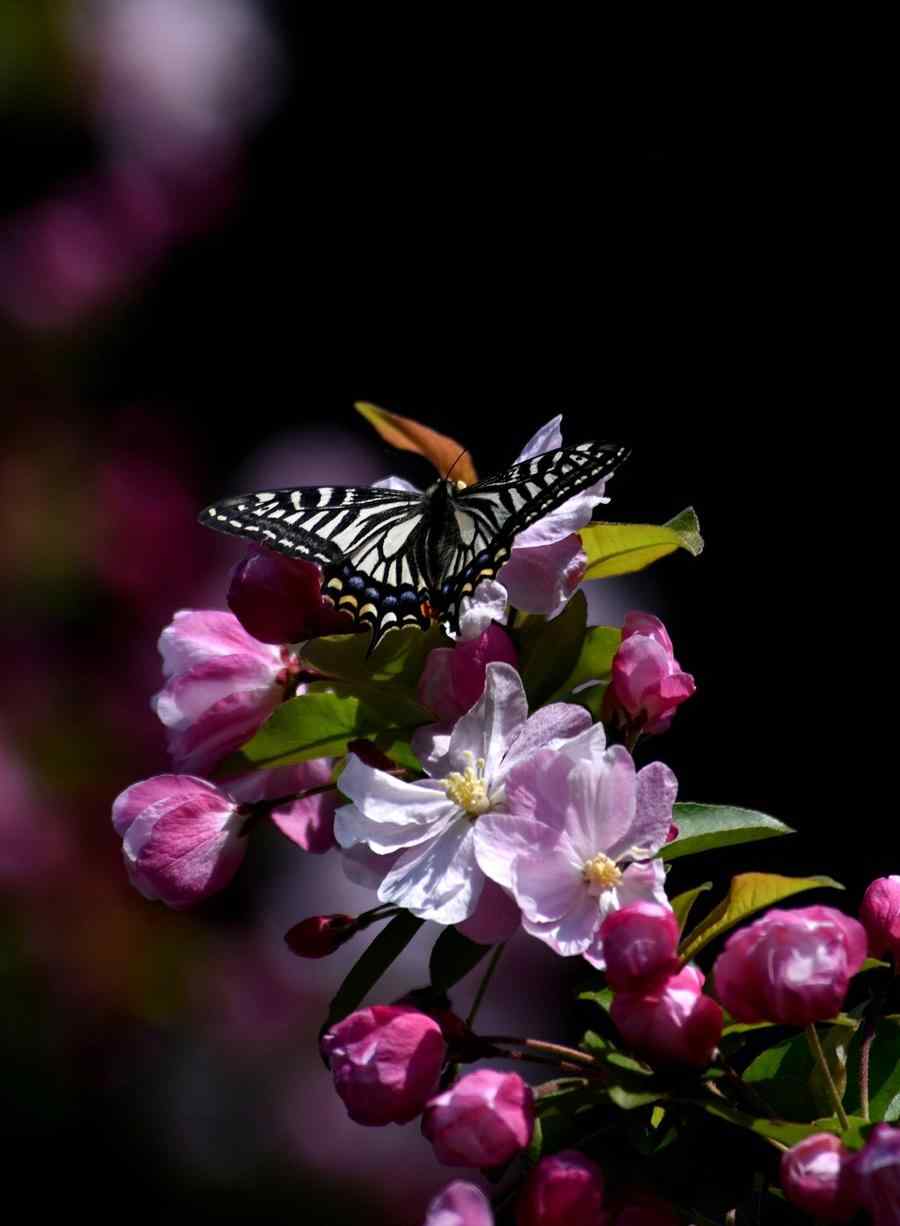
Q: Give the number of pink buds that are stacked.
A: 2